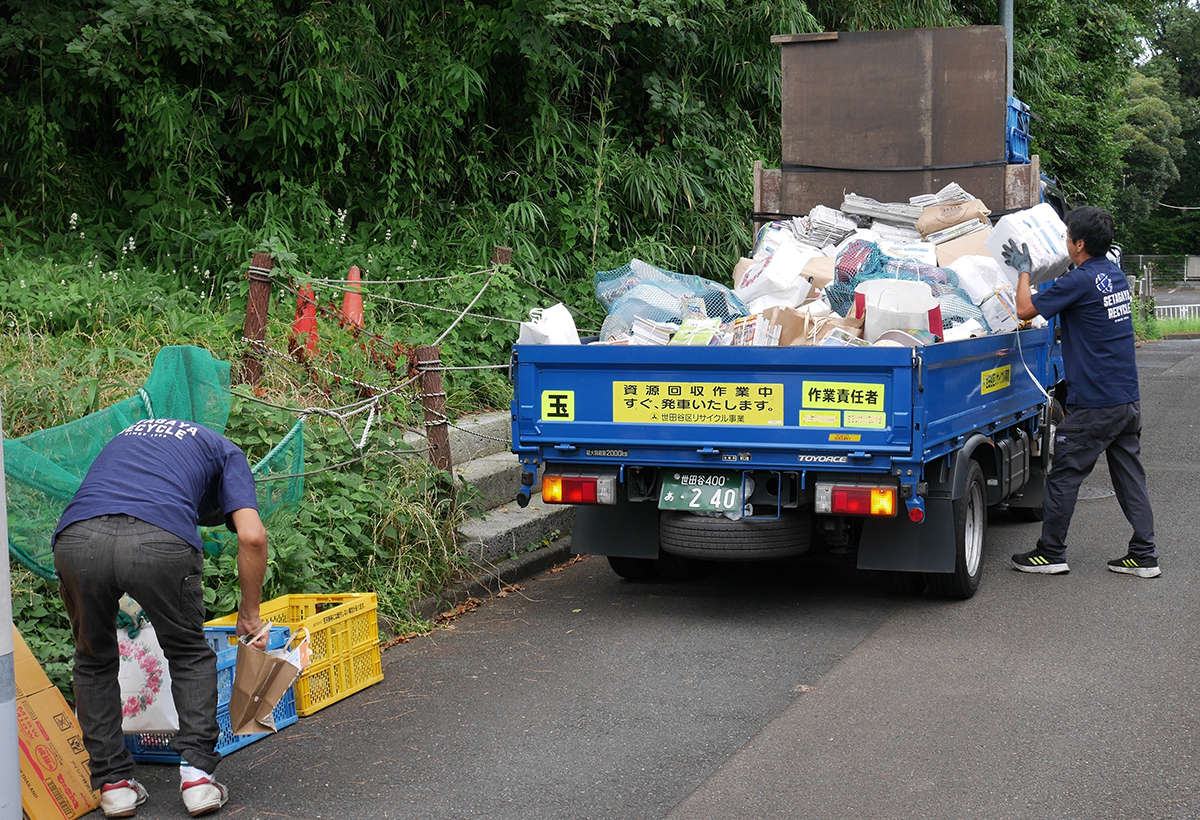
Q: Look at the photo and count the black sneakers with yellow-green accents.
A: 2